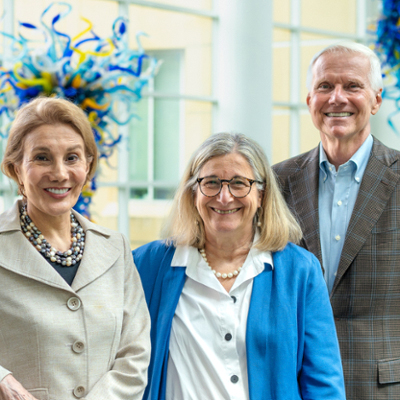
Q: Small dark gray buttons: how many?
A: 3